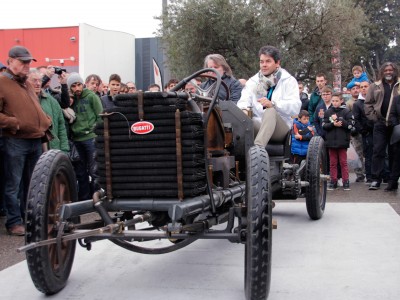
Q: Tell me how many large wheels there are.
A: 3